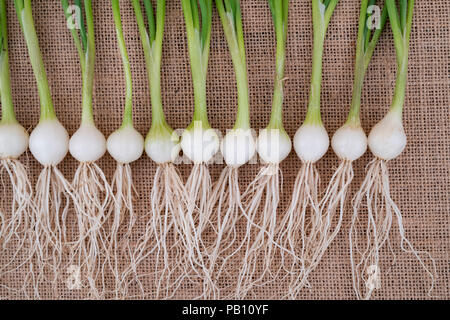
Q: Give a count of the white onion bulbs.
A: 11